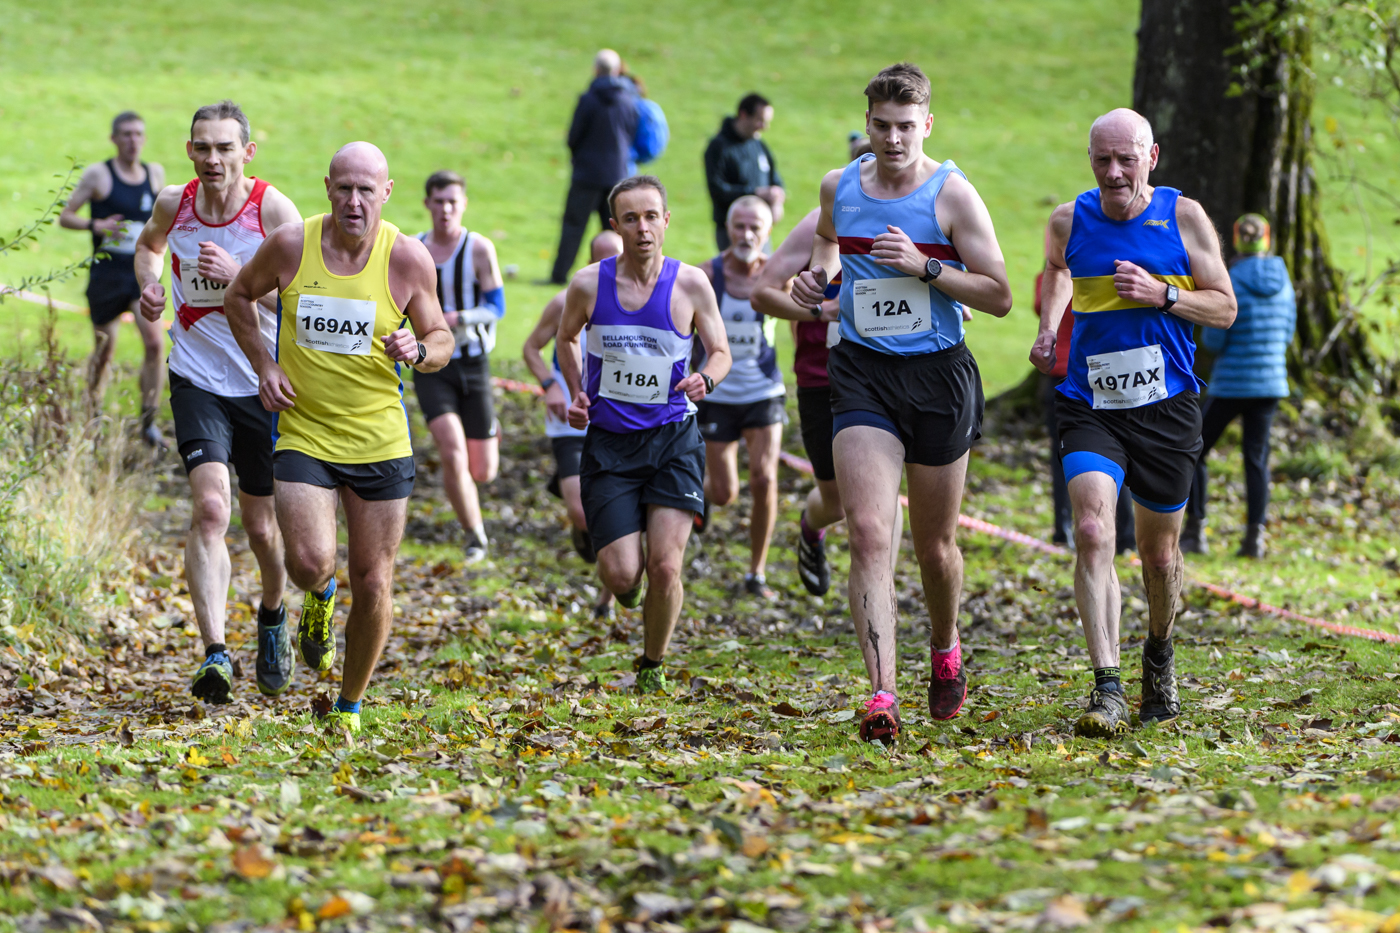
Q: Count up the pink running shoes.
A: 2